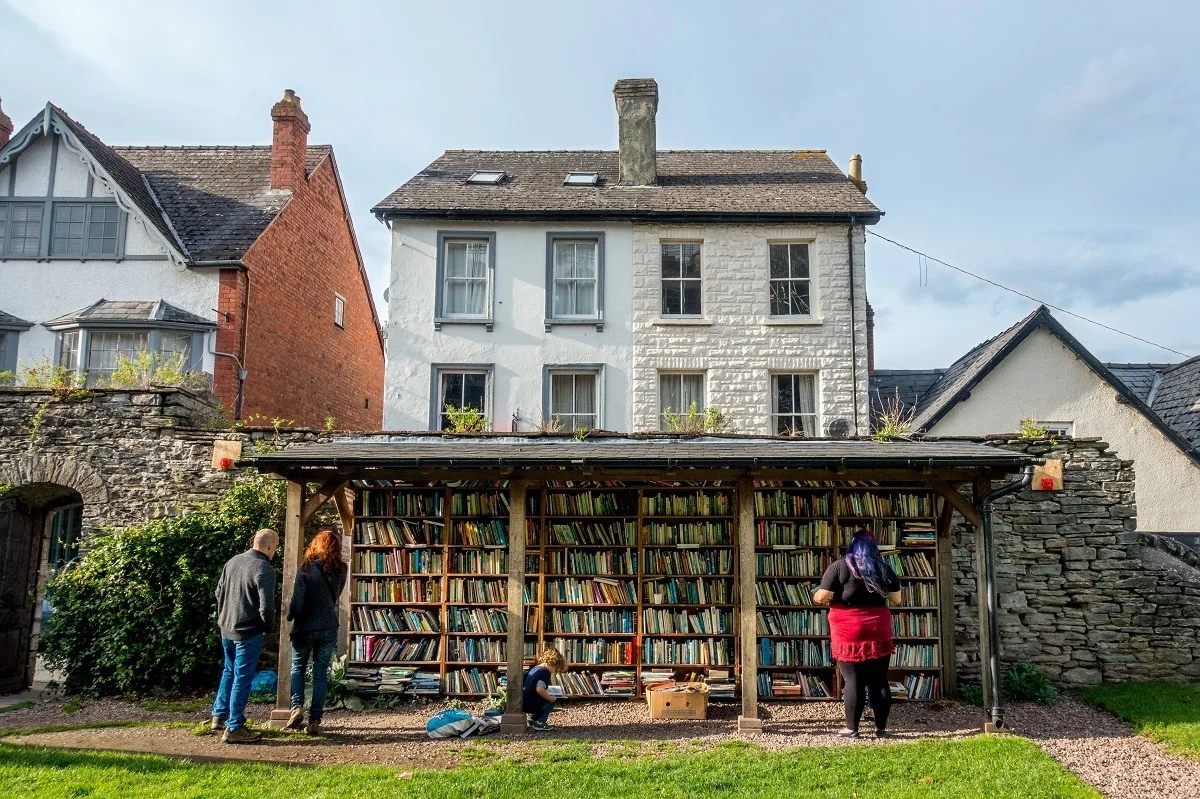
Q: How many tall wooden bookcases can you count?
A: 6